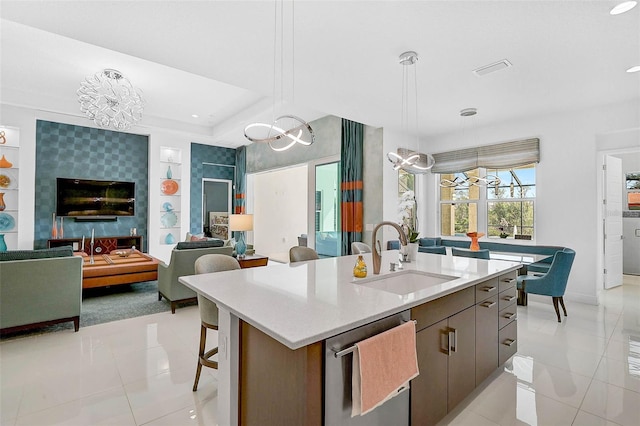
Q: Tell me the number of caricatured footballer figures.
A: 0